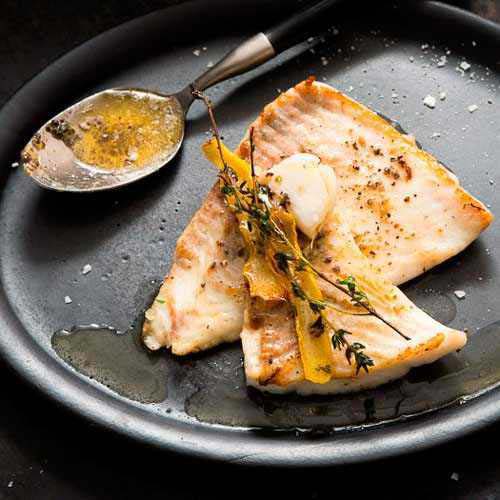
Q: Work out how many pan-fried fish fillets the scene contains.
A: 2